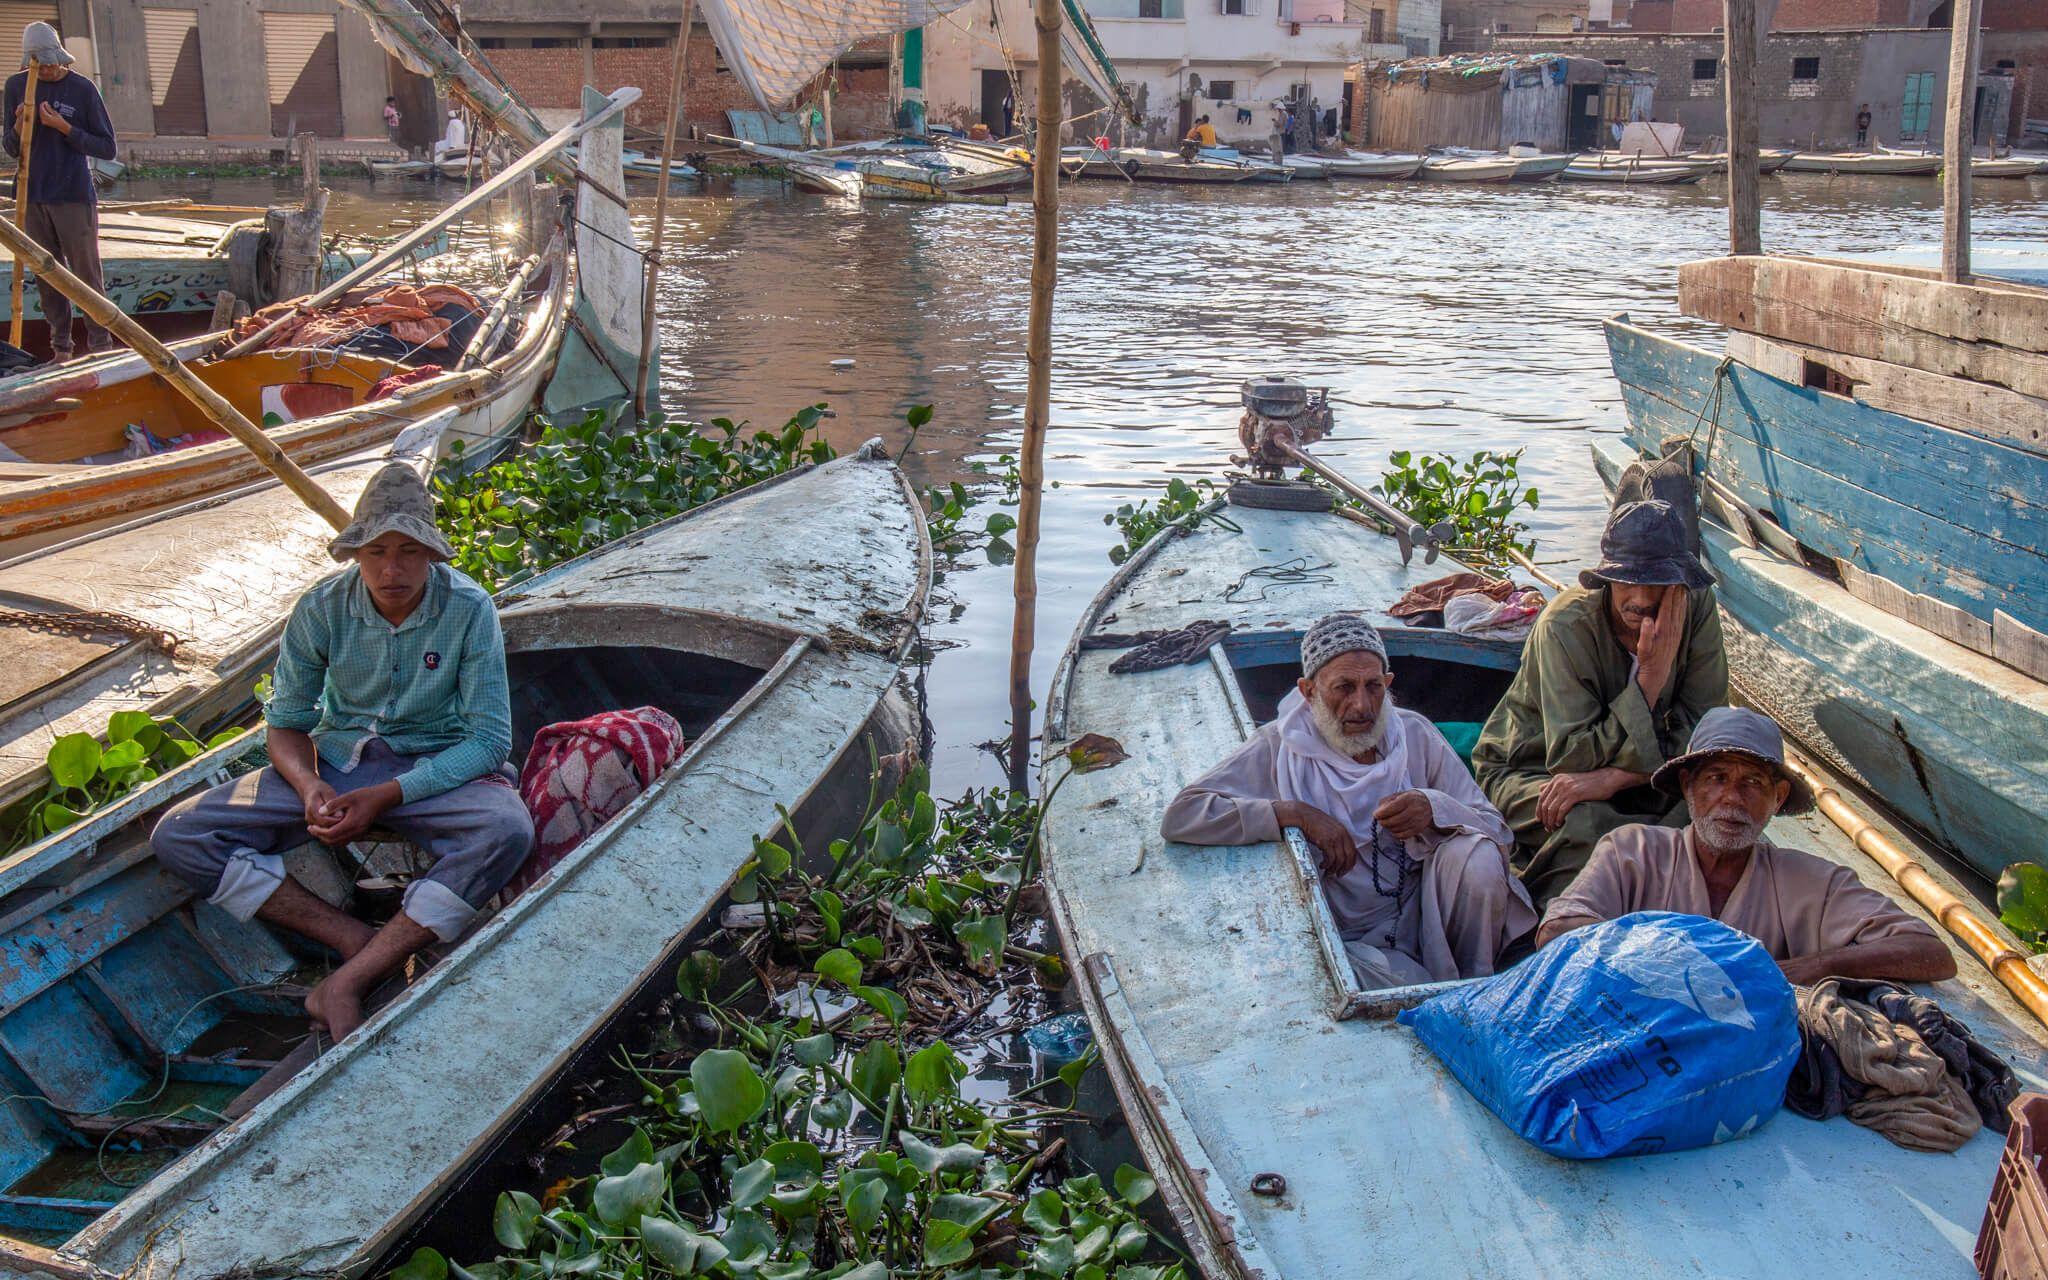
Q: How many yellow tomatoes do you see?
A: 0